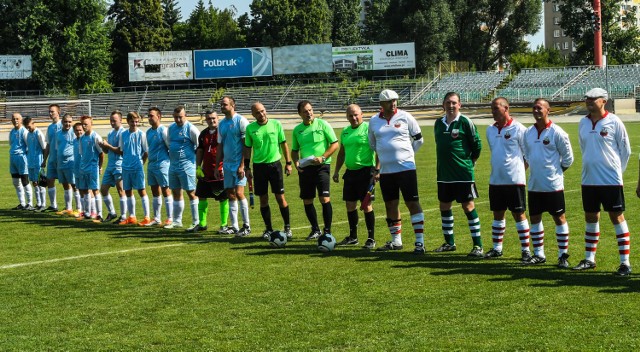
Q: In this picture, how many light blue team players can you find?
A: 11